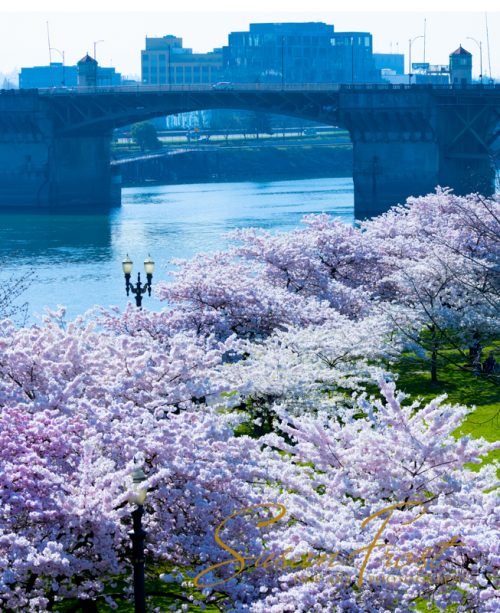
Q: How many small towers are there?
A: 2